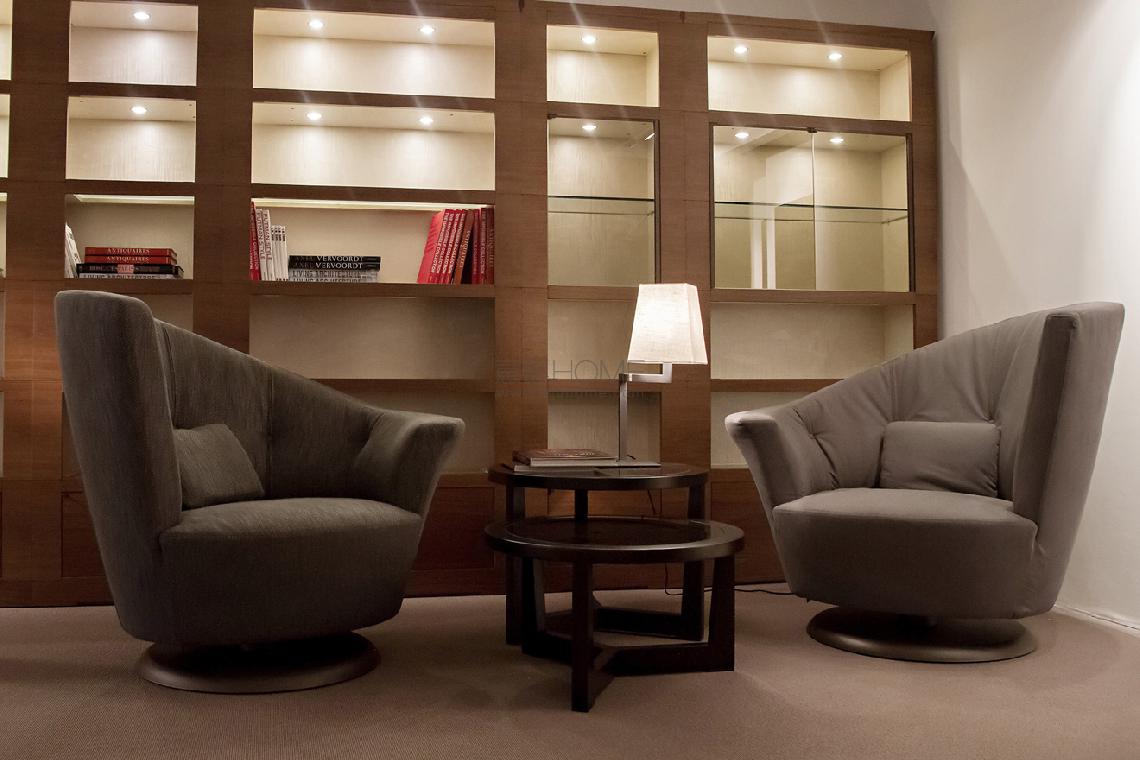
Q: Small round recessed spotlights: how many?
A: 12